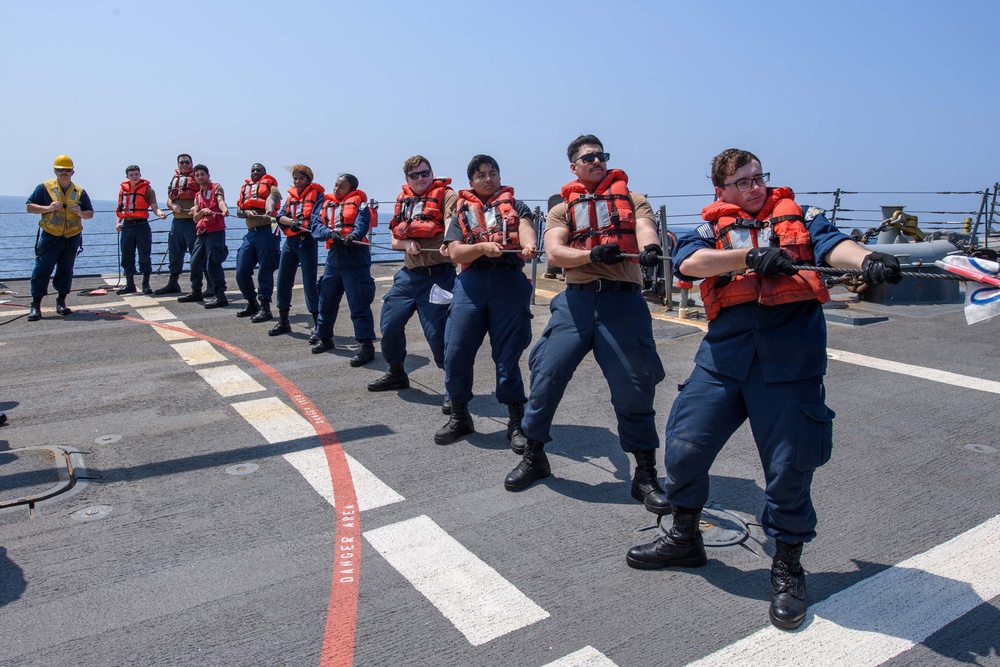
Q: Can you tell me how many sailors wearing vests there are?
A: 11